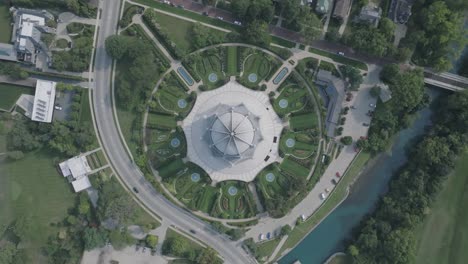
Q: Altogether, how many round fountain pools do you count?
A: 9